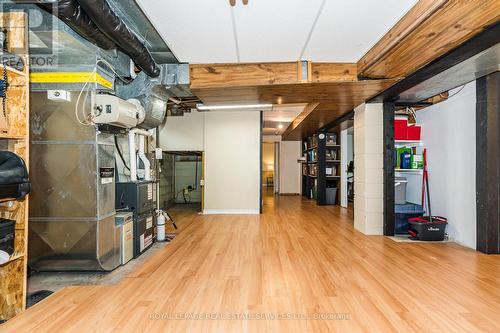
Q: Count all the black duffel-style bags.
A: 1